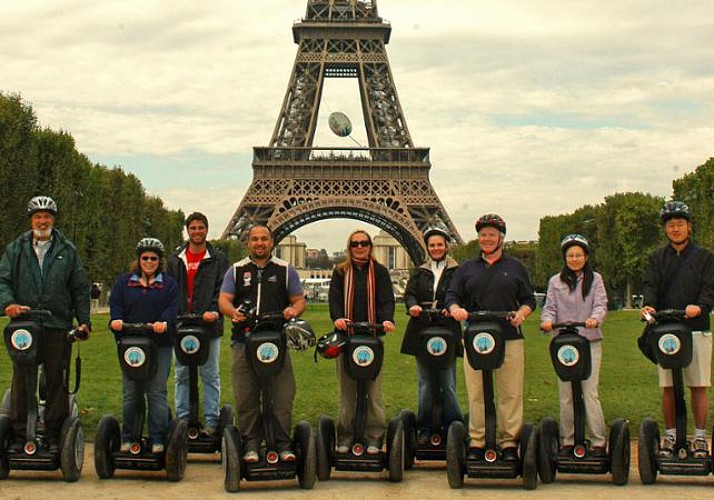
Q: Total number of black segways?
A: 9